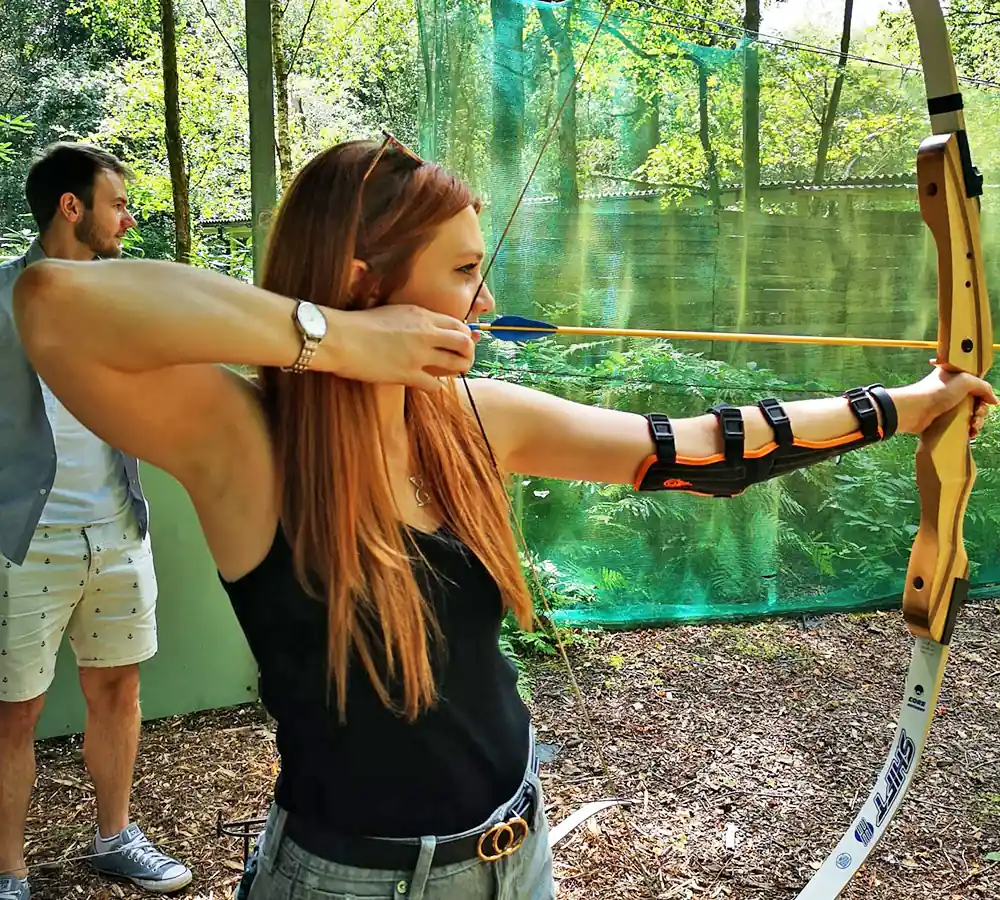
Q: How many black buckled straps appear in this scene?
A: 4